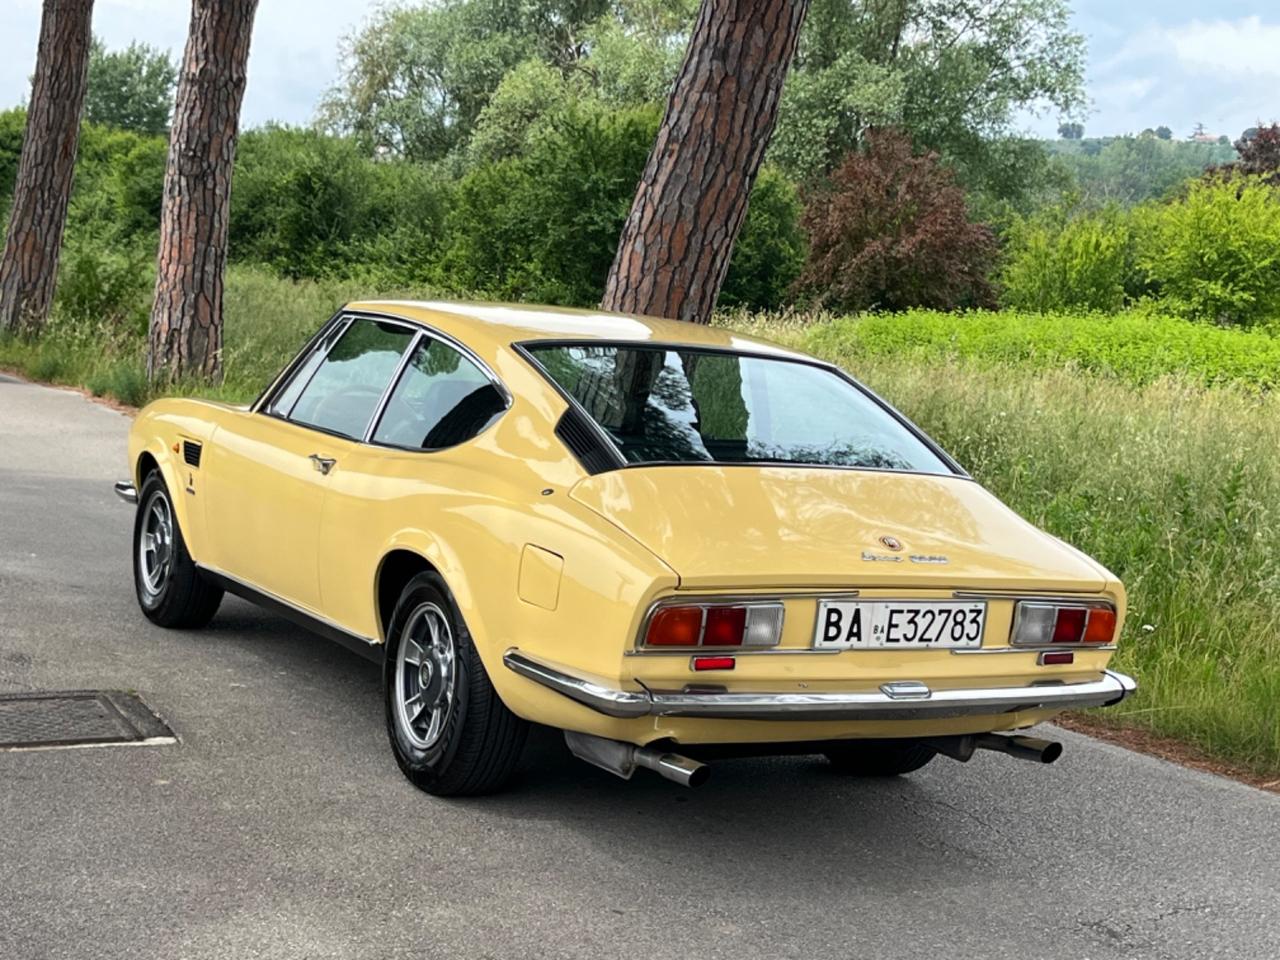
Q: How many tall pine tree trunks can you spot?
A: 3